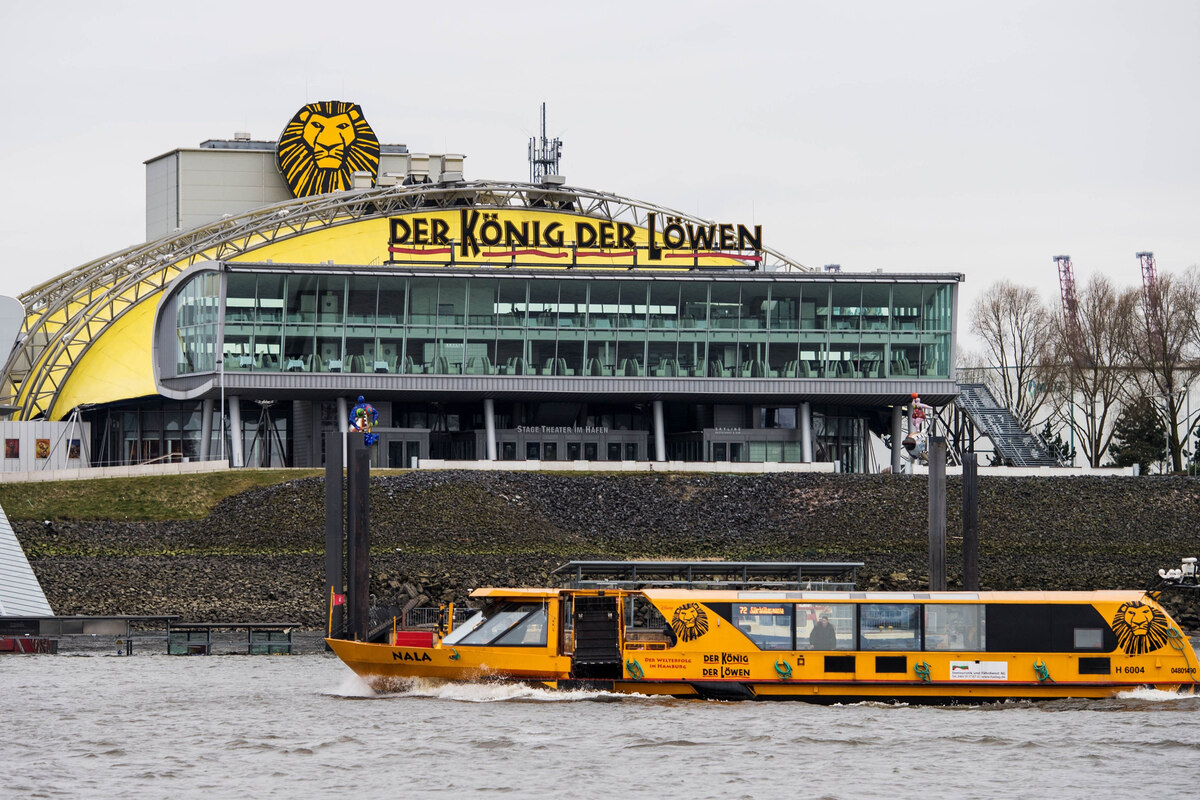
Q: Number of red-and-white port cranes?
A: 2